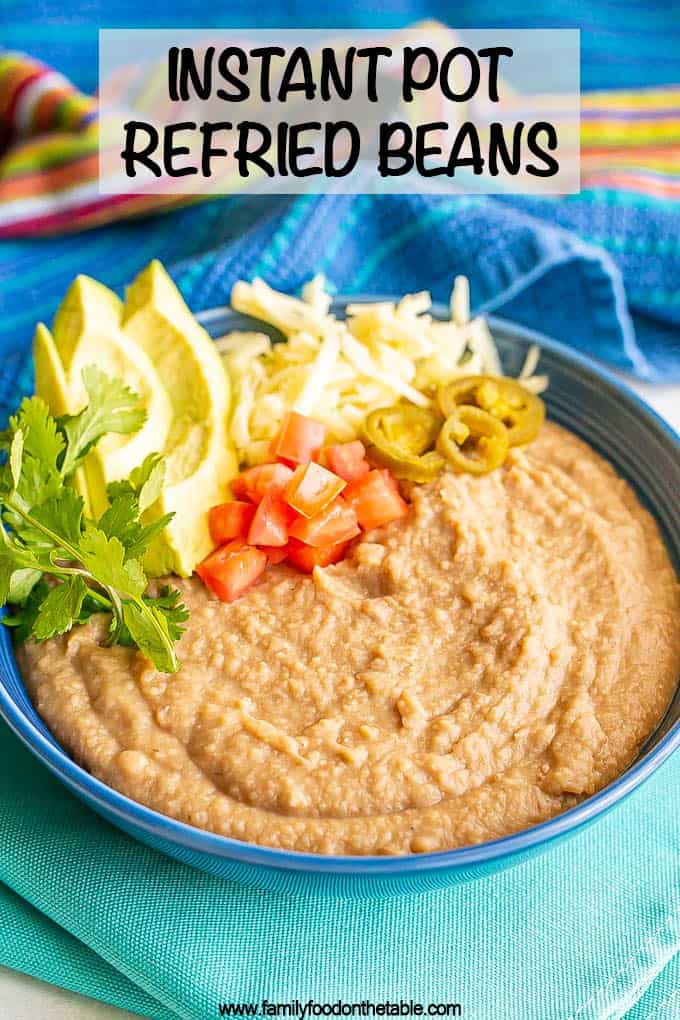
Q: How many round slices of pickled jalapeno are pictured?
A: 3